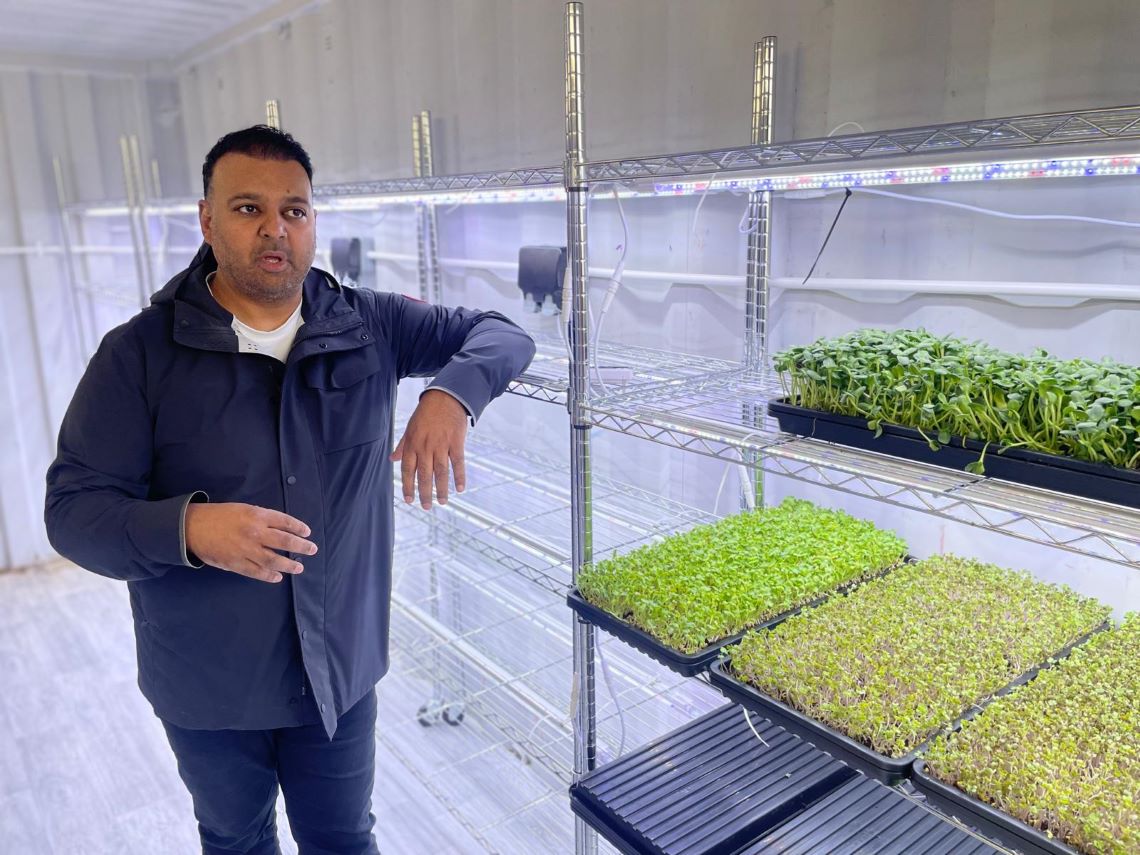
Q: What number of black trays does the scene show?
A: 6